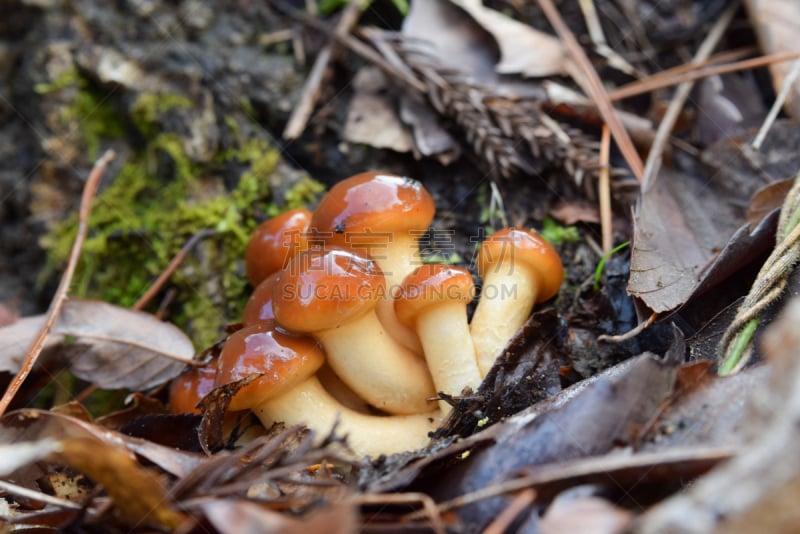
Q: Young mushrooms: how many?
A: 8